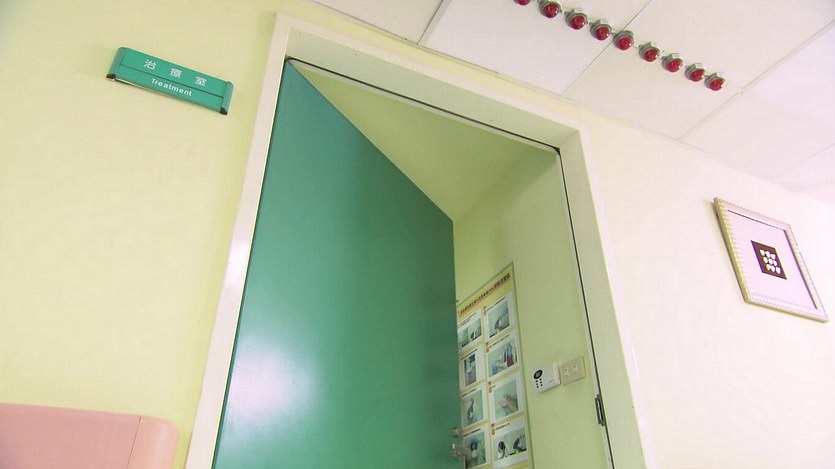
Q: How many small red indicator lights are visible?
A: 9